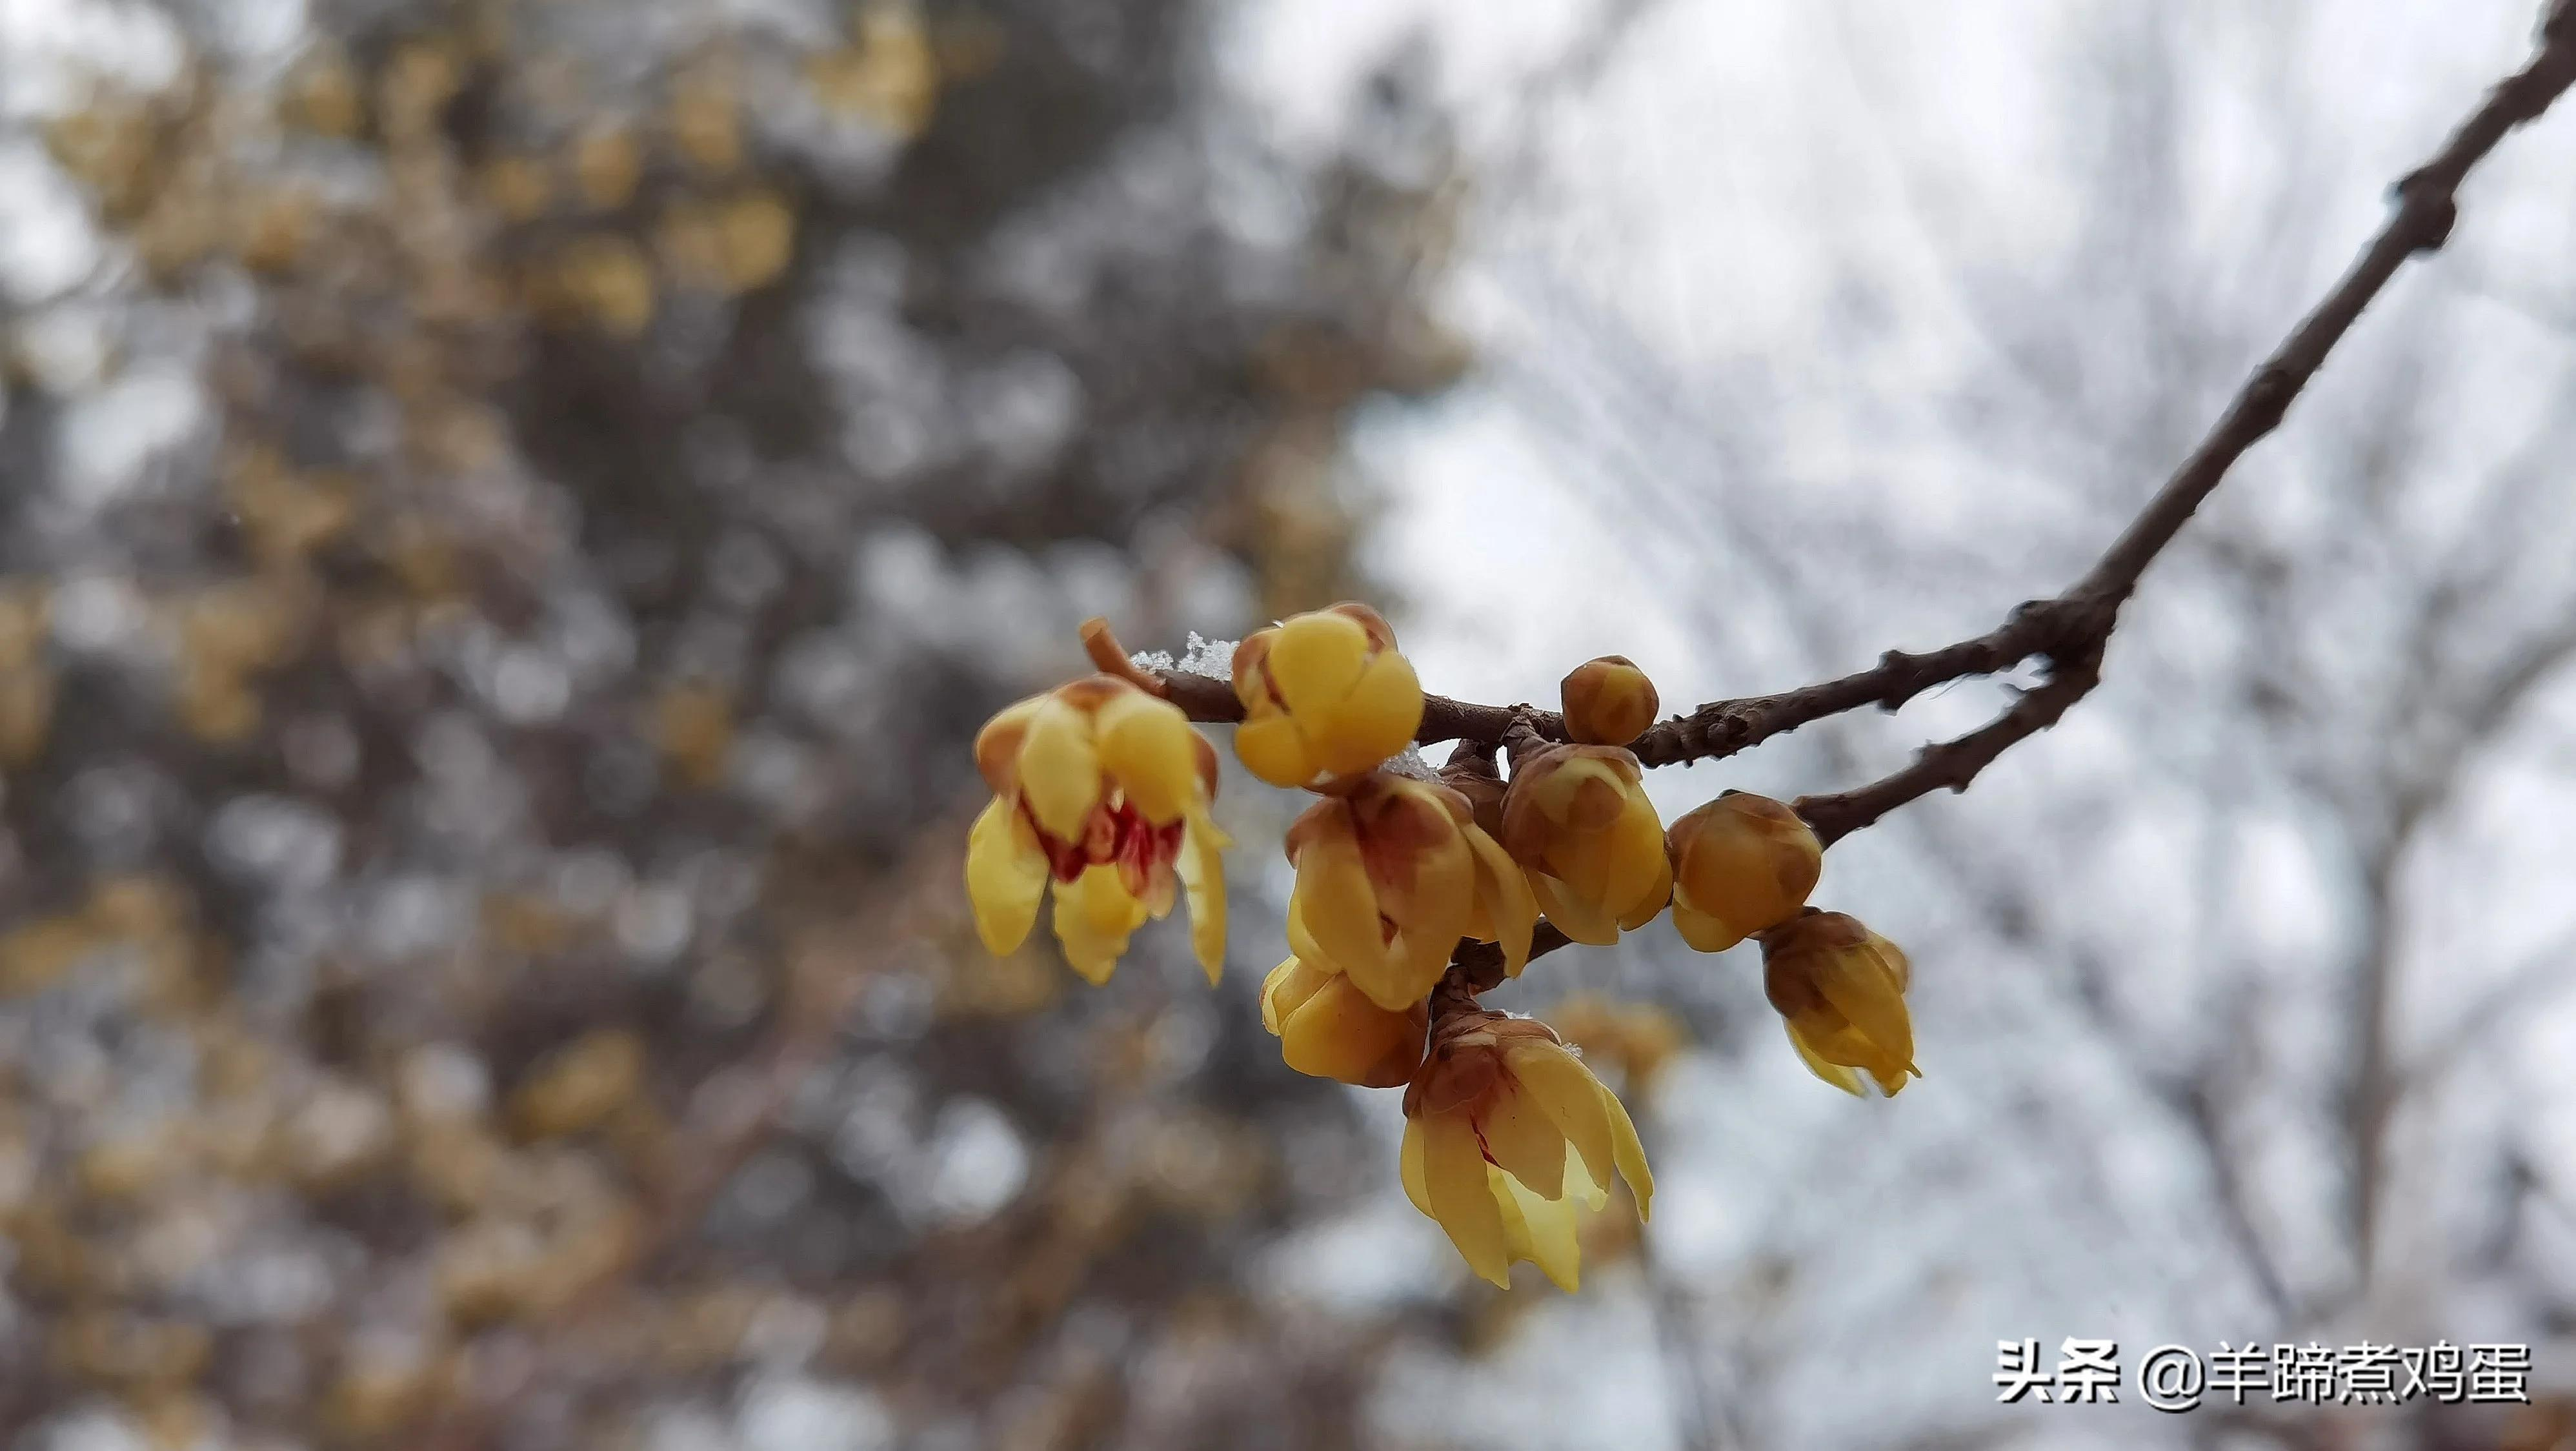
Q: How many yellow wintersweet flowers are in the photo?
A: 9